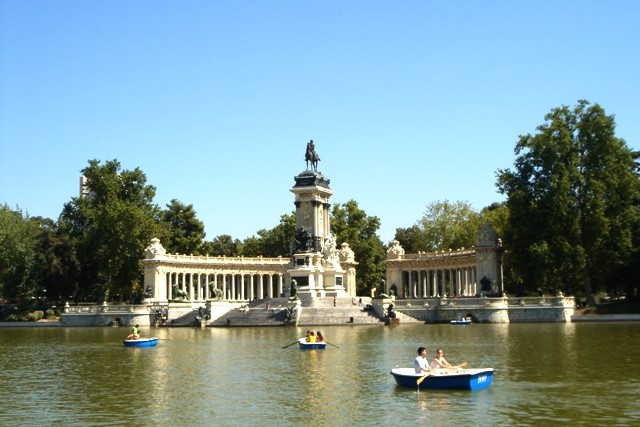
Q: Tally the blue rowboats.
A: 4